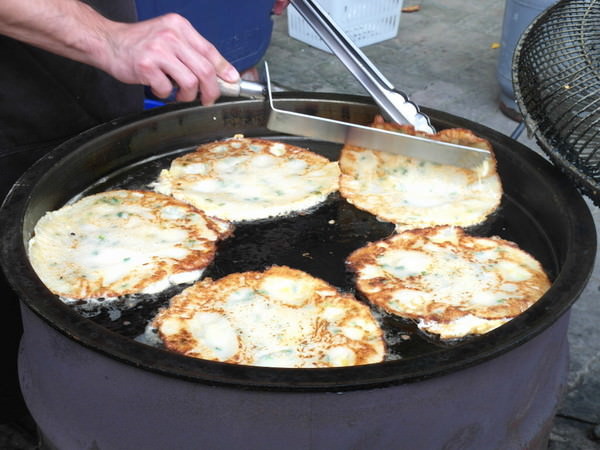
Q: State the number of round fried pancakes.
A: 5